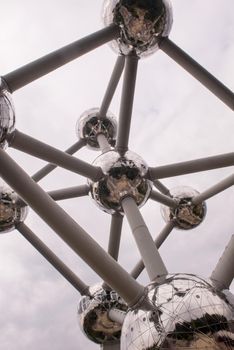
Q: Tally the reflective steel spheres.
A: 8